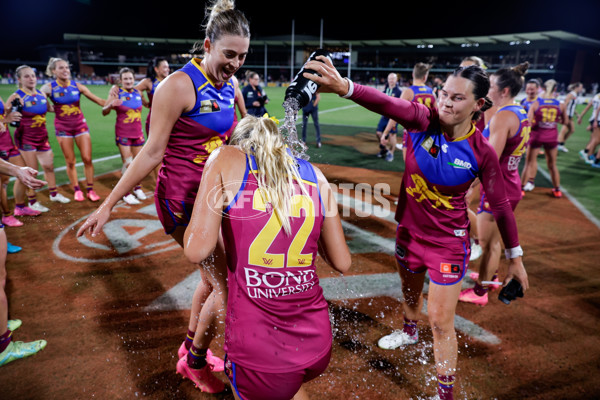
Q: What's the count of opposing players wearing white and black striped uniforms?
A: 2